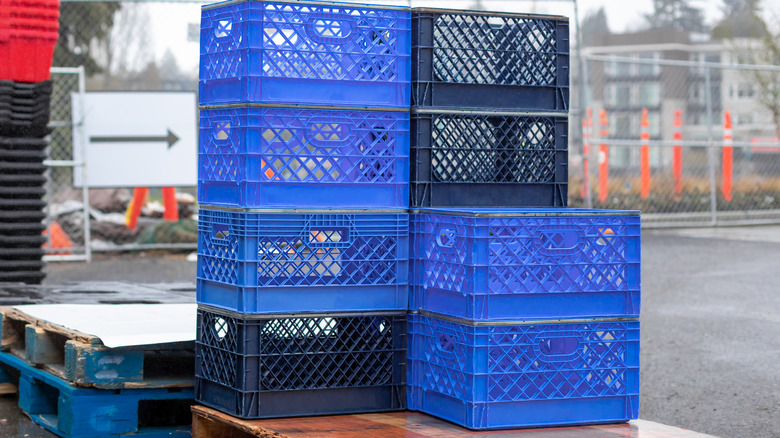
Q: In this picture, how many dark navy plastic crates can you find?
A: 3